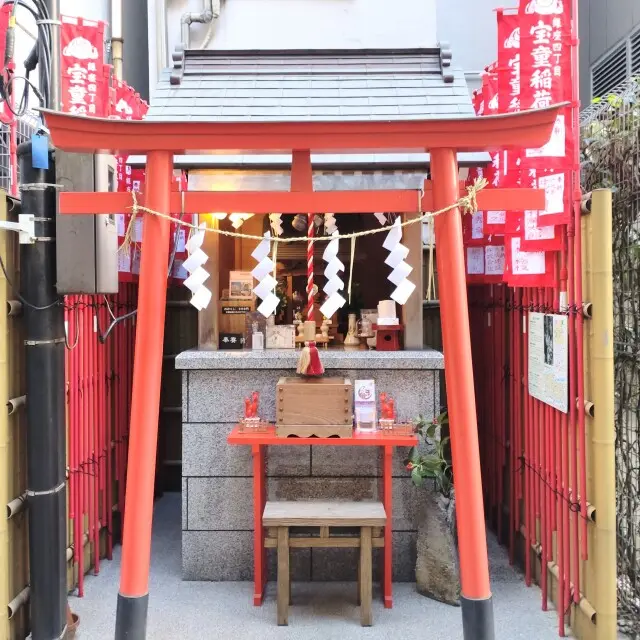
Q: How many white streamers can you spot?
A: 4